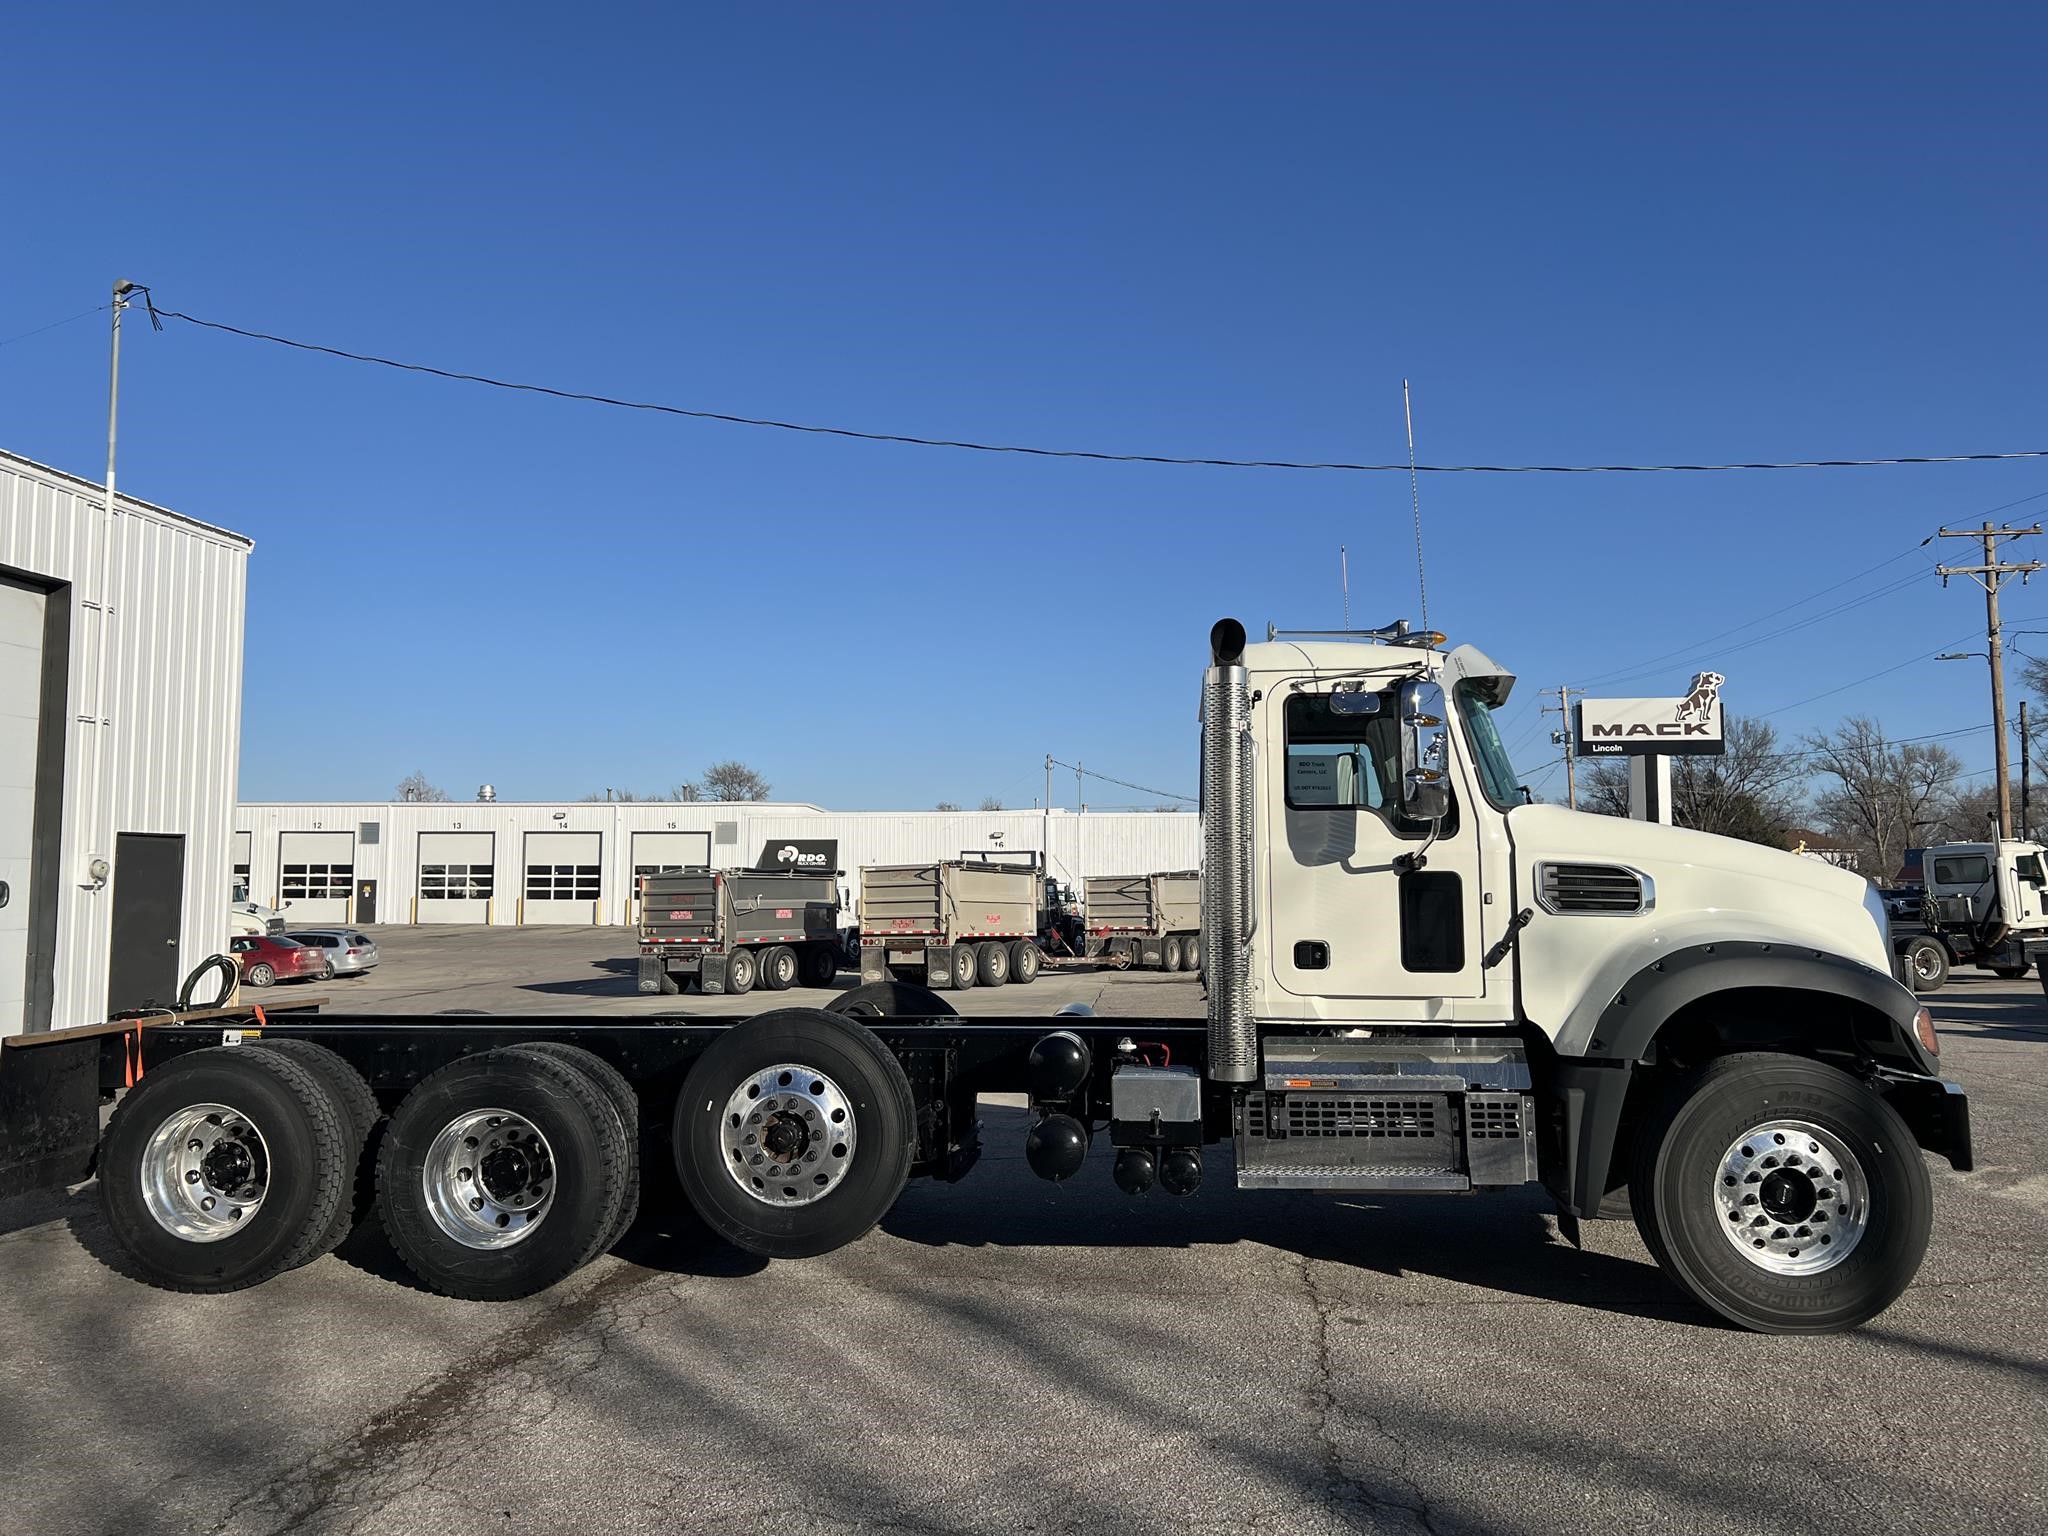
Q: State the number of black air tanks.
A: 4